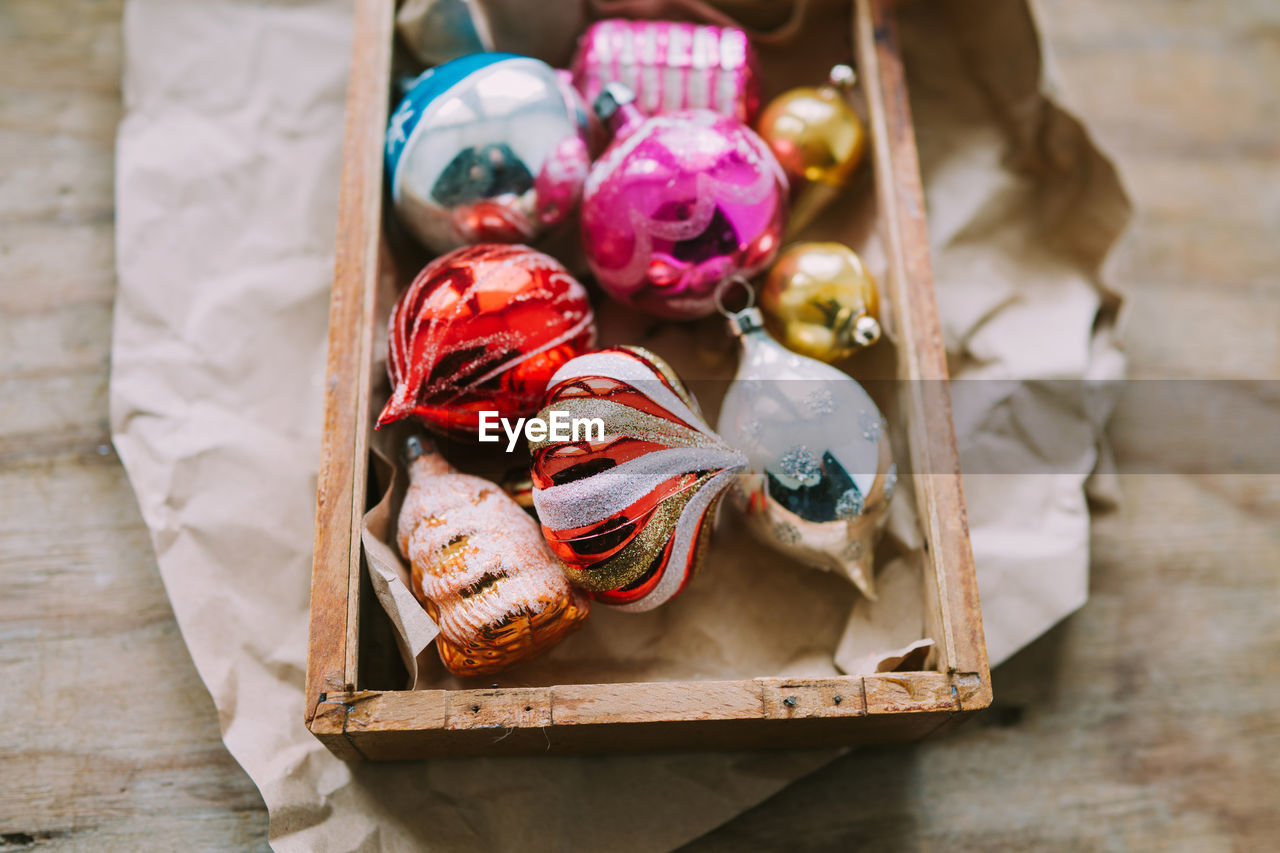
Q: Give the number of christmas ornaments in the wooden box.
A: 9